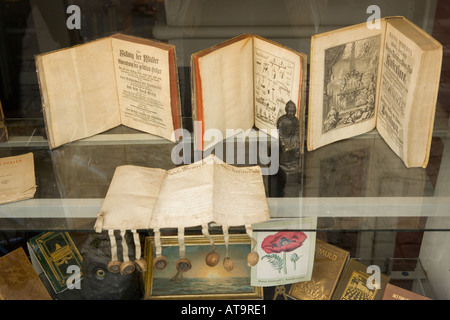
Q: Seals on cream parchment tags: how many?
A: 8